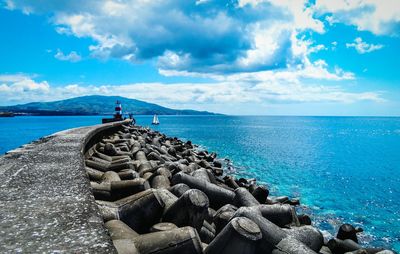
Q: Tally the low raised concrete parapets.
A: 1